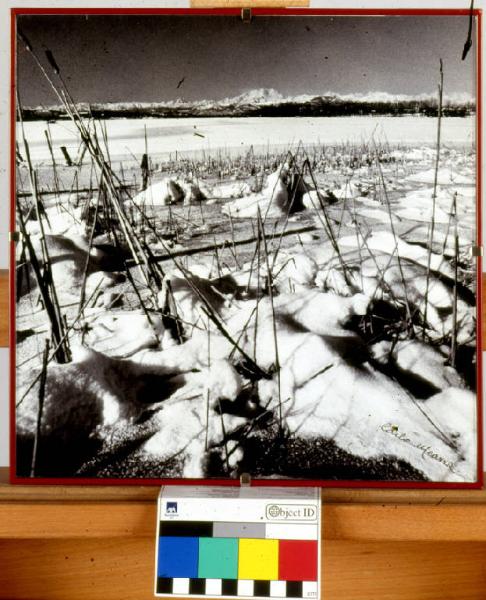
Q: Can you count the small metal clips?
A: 4